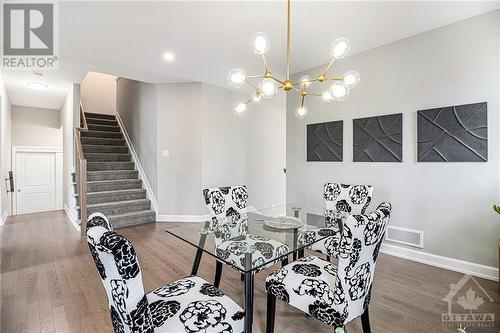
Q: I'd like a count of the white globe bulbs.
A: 11